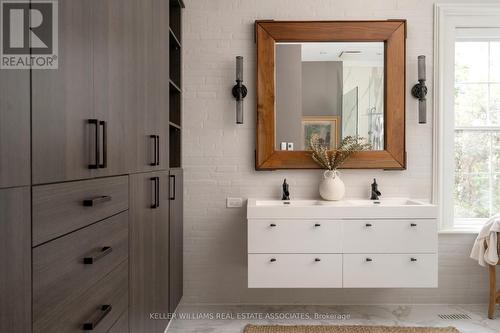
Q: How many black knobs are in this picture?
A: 8